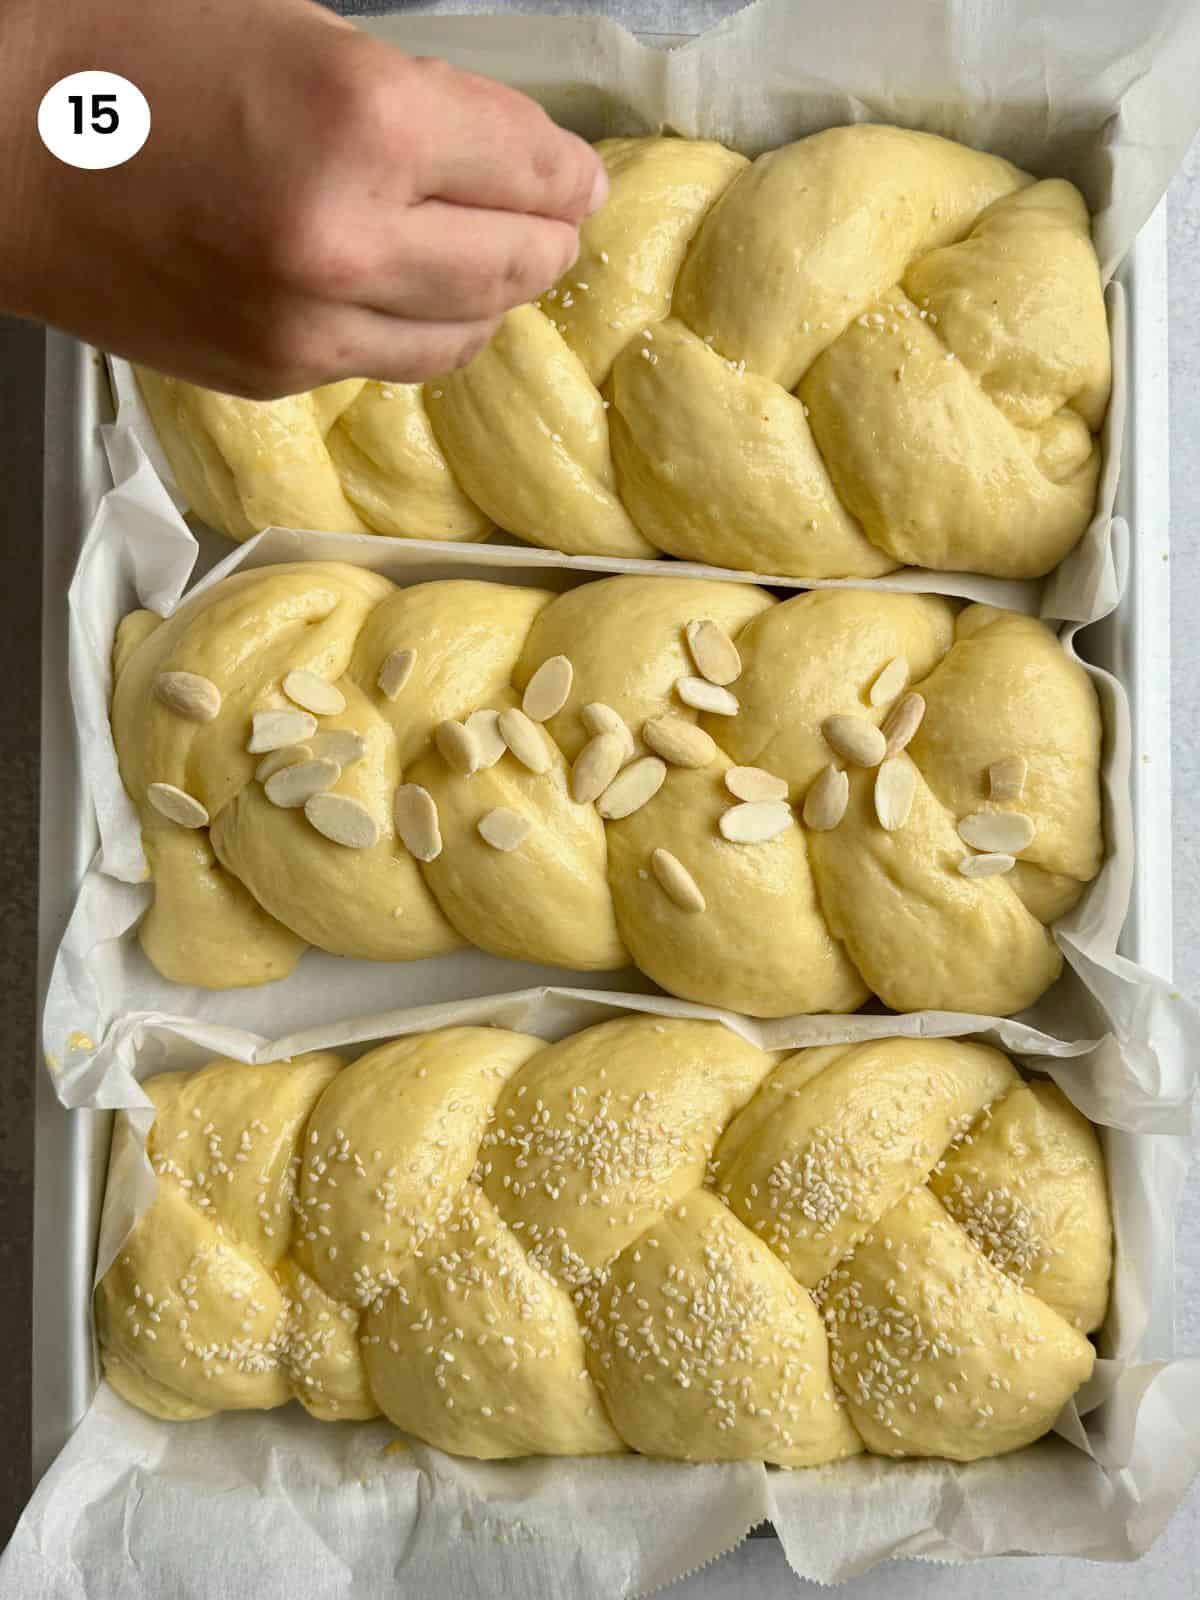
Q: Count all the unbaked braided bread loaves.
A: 3